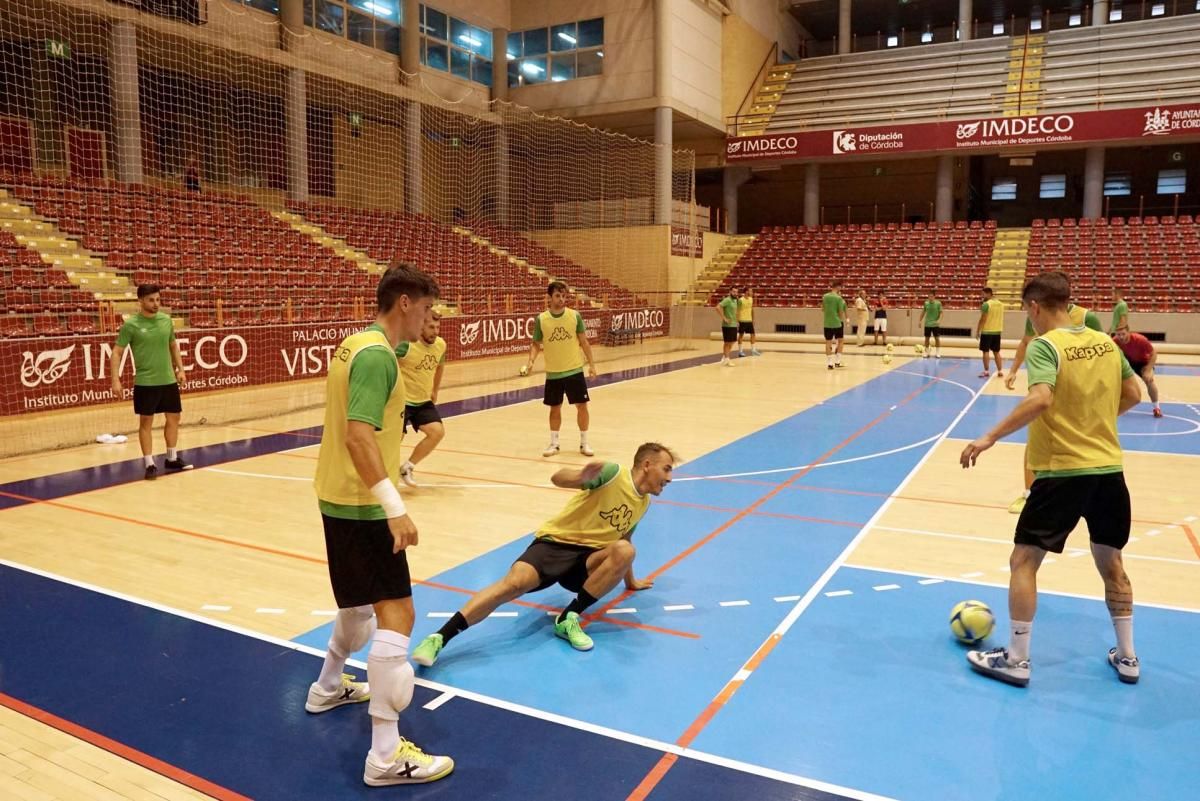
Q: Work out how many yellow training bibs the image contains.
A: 8